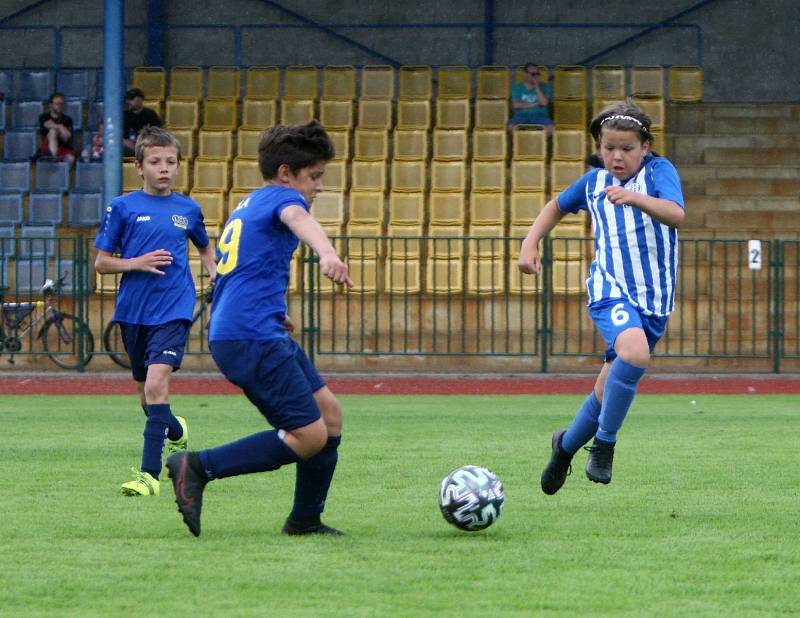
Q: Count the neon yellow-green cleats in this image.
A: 2